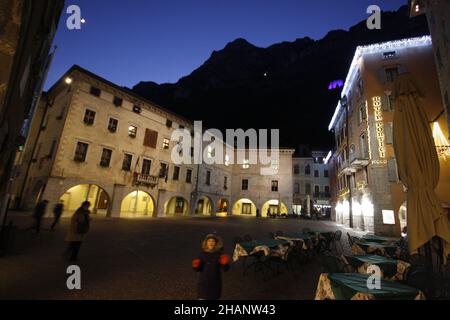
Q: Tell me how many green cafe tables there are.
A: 6